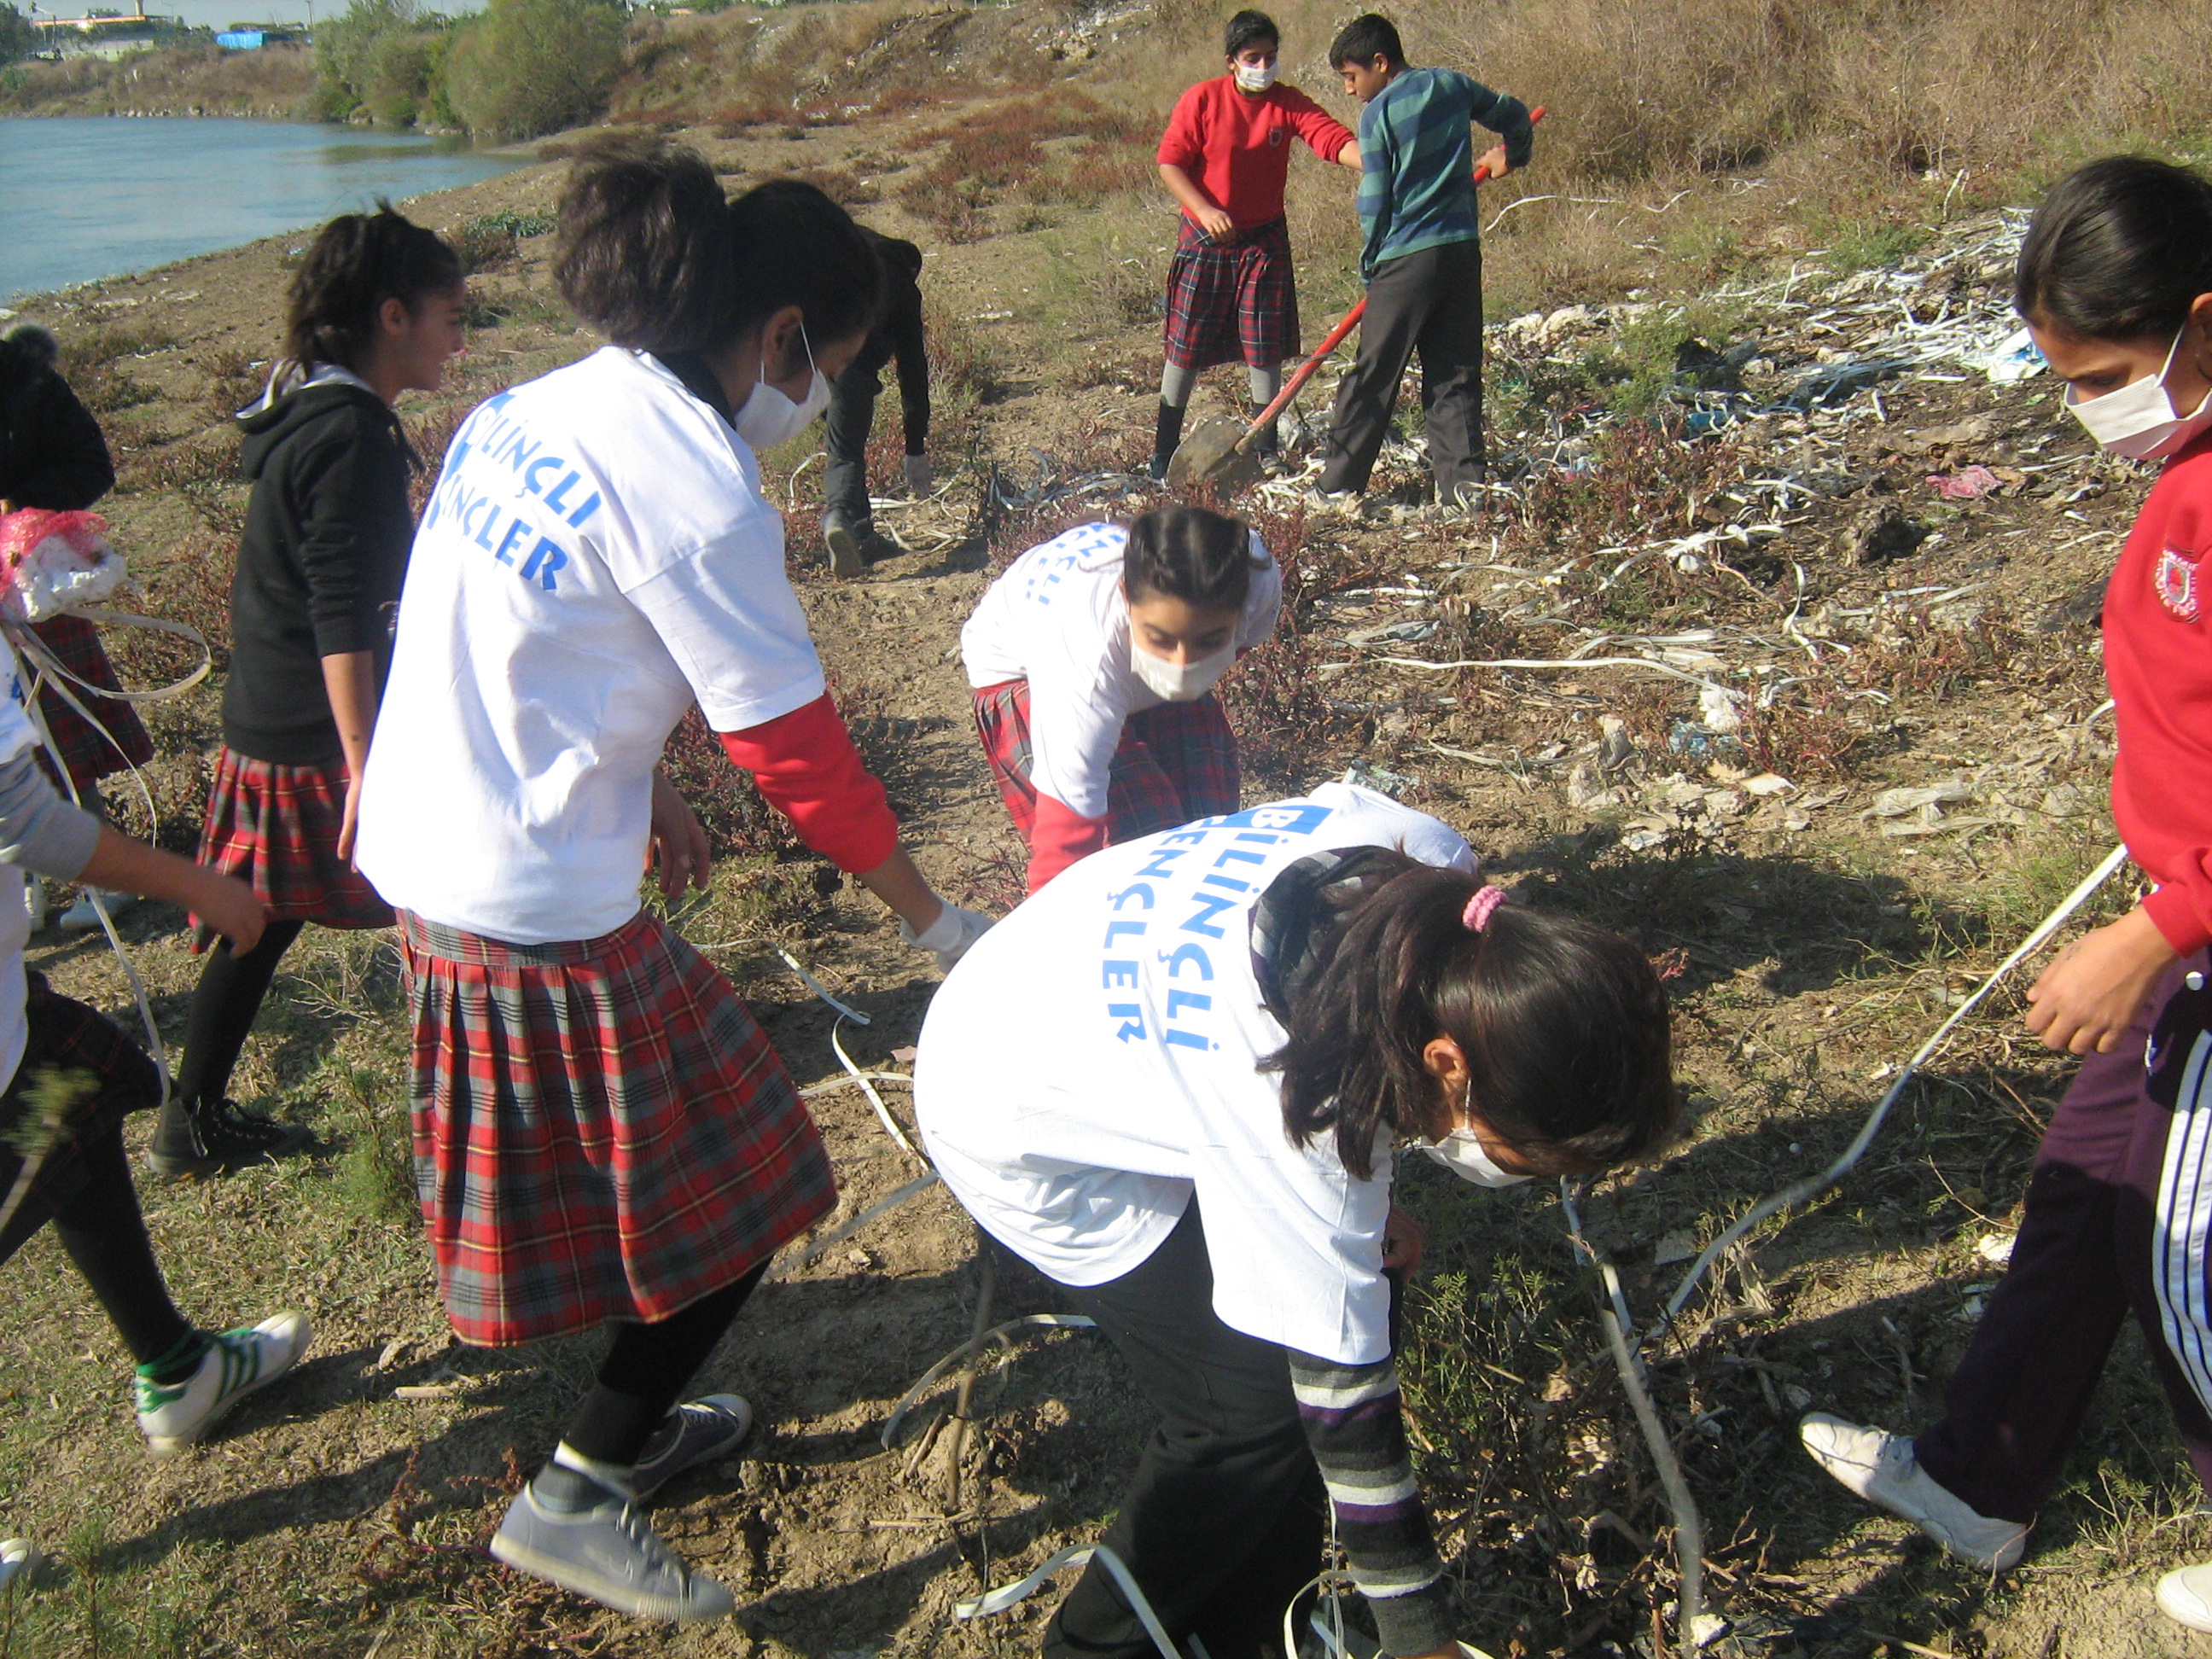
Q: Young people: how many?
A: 10